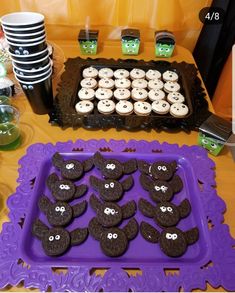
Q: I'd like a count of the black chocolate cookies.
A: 12